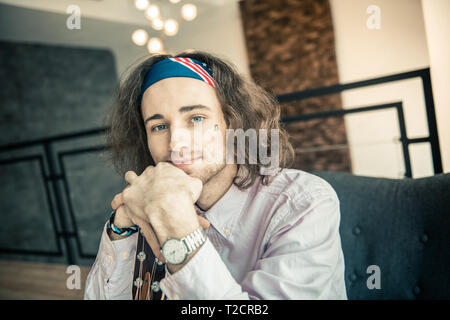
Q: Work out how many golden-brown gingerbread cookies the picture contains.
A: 0